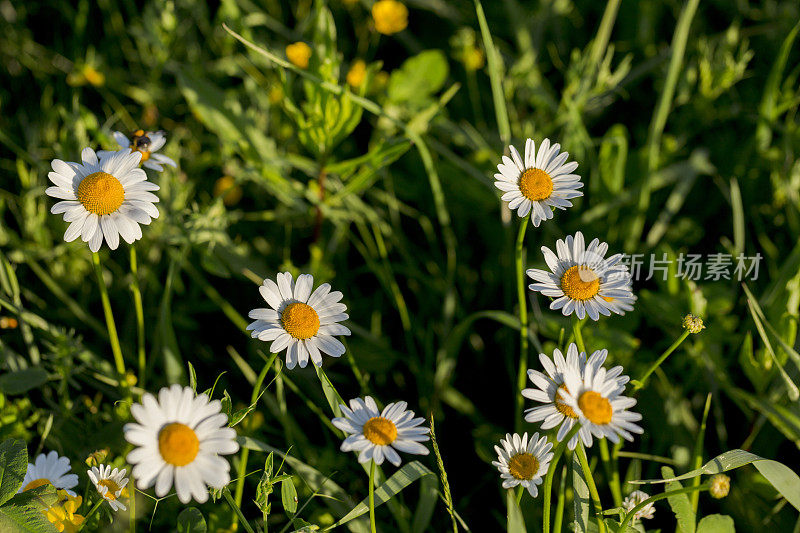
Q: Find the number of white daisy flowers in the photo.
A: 13